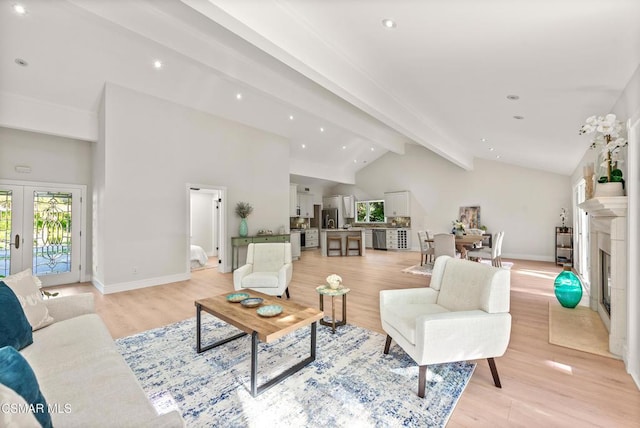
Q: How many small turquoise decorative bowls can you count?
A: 3